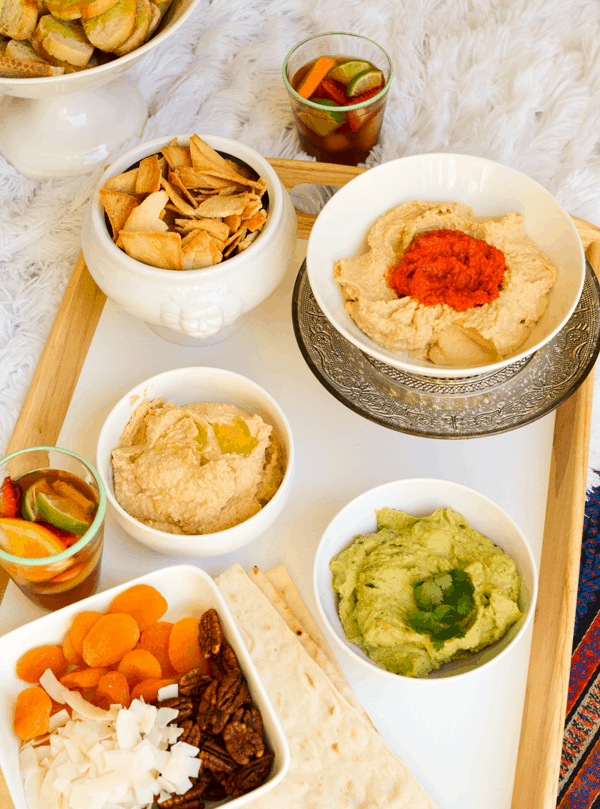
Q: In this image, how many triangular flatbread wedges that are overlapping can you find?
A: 3